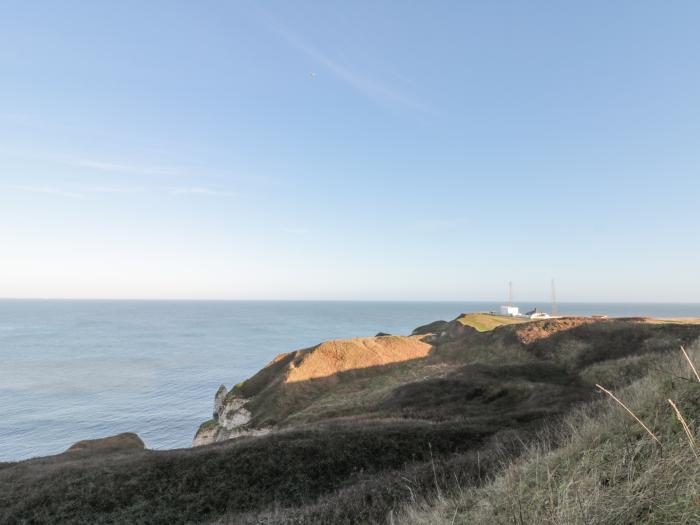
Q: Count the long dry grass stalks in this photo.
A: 3